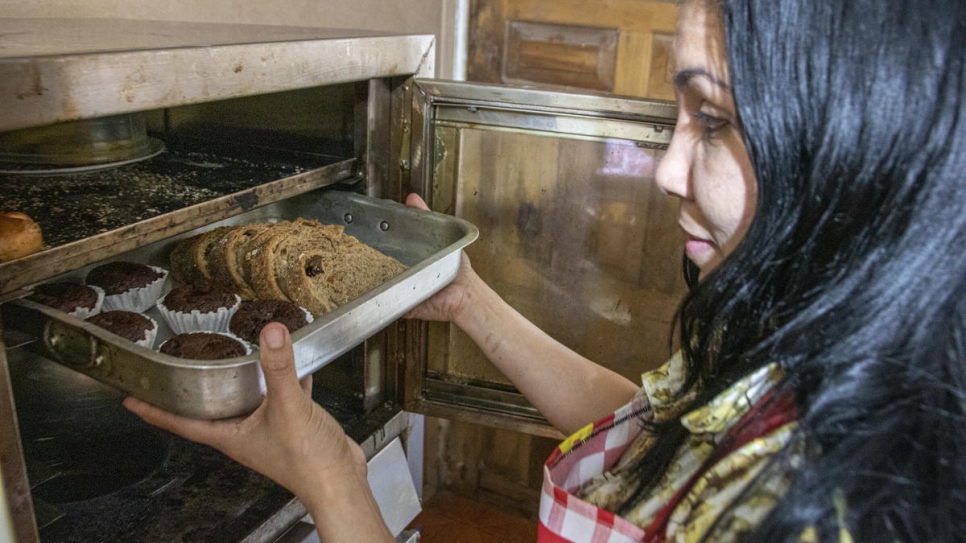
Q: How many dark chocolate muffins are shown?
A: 6